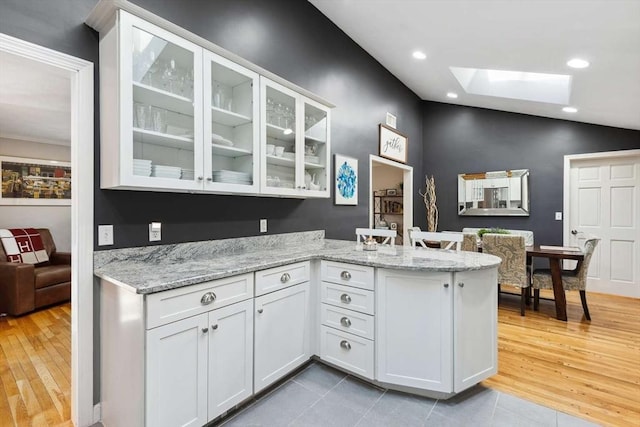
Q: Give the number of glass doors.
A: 4